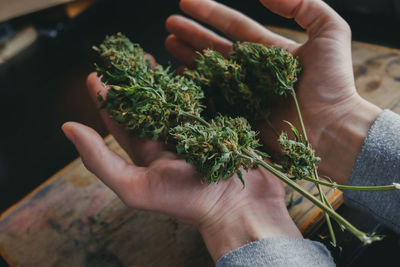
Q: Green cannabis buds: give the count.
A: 4